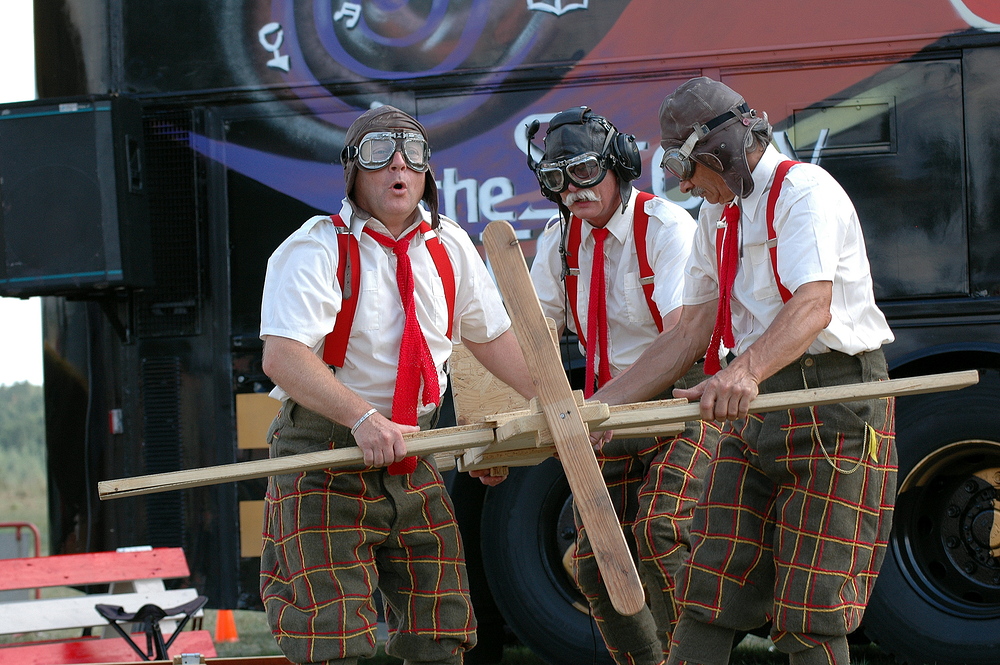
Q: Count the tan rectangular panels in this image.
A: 2